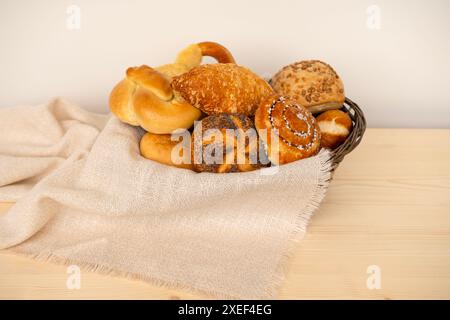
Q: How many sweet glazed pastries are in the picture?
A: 1